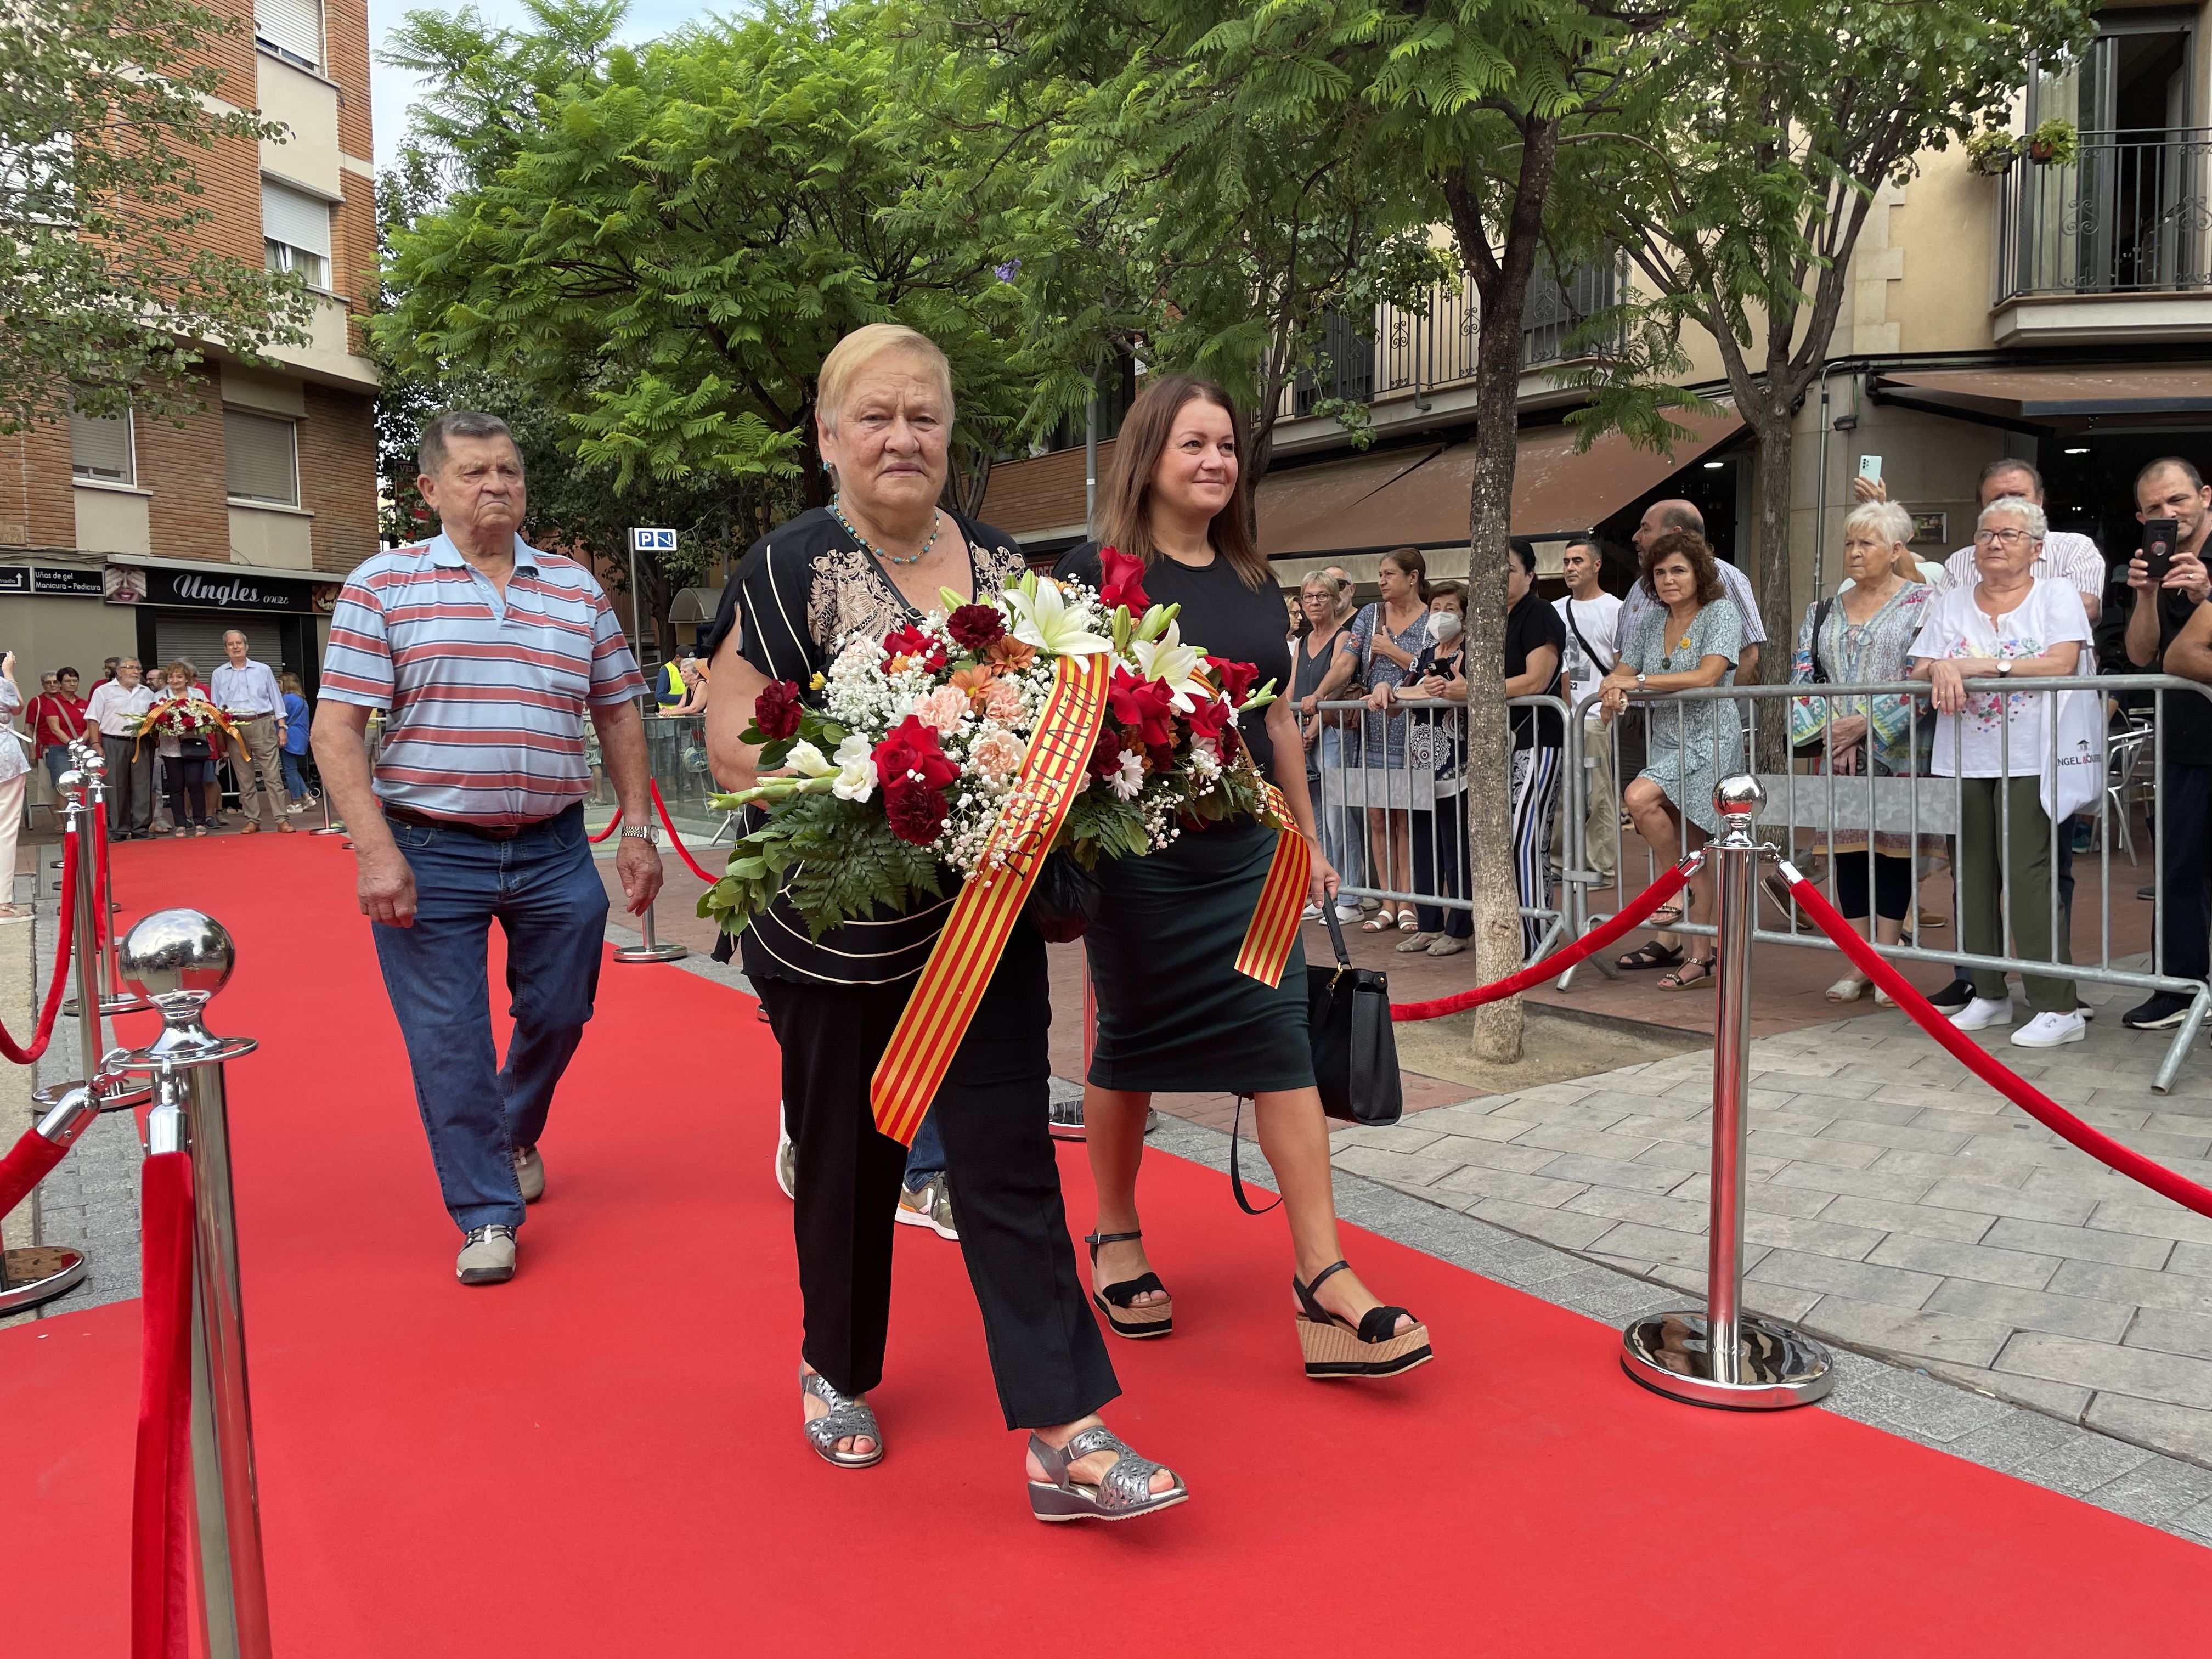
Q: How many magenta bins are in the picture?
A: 0